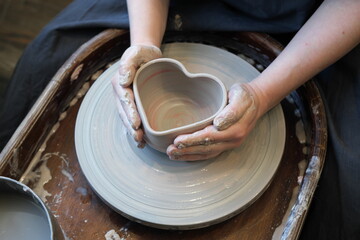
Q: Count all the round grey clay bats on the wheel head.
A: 1